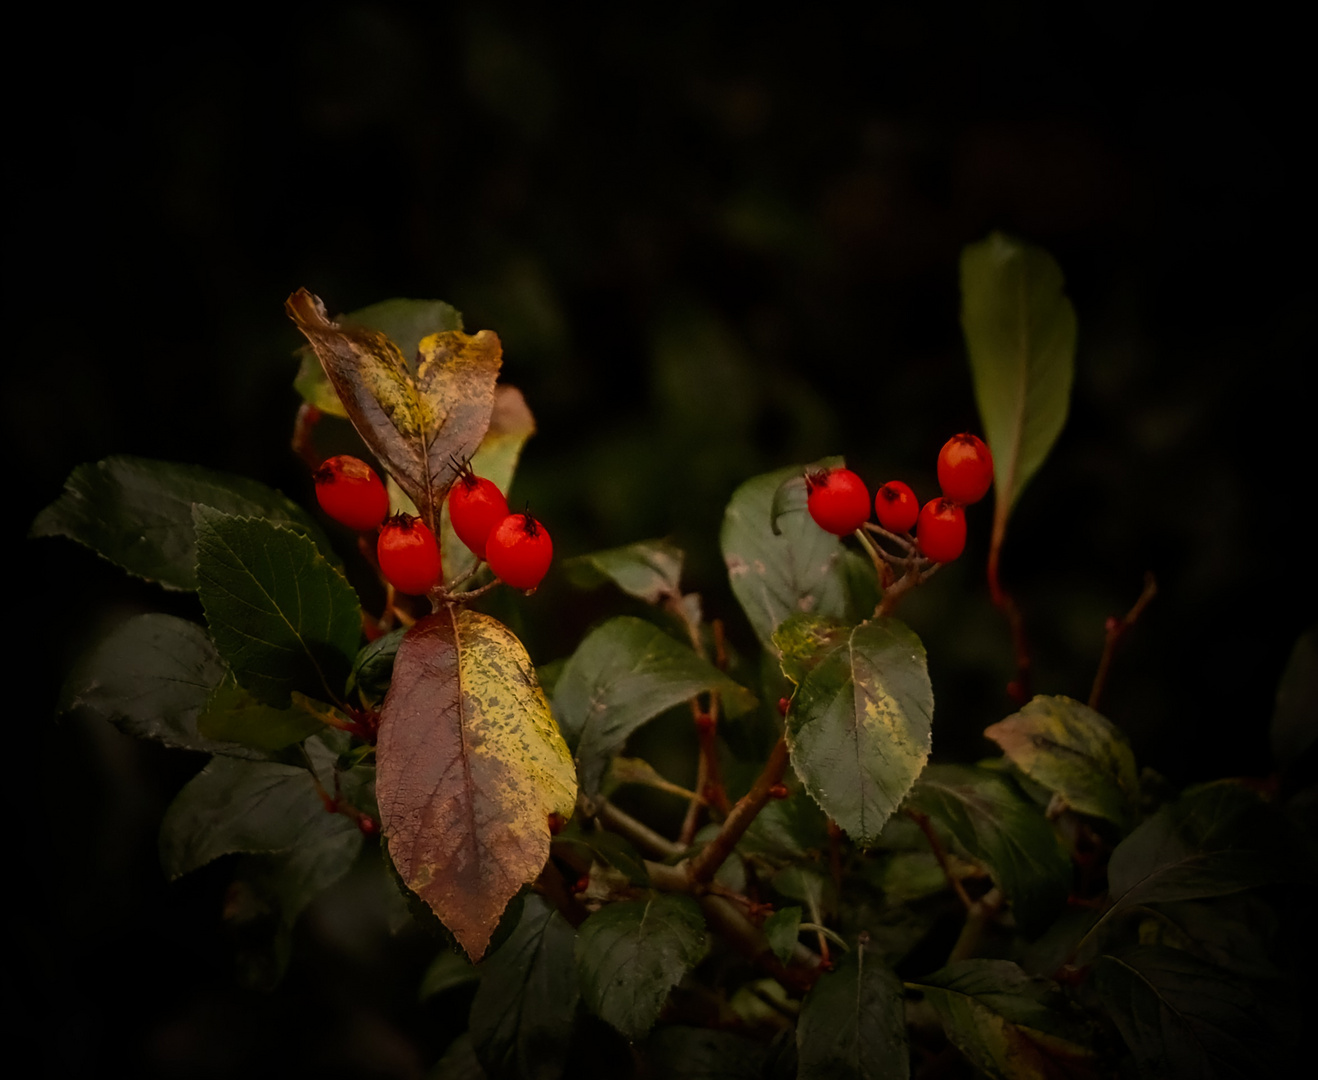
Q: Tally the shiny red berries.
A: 8